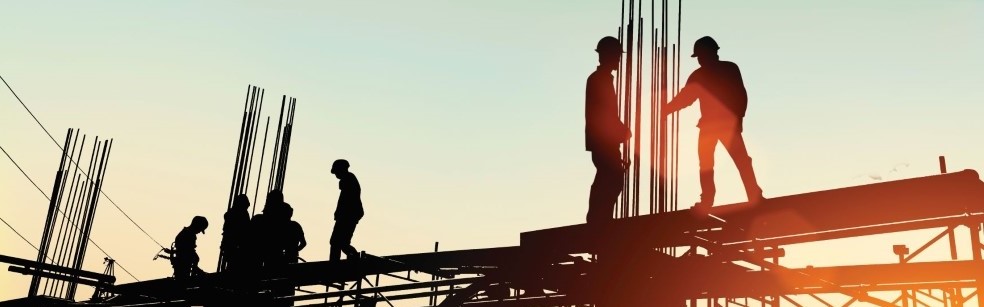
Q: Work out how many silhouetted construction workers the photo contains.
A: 7